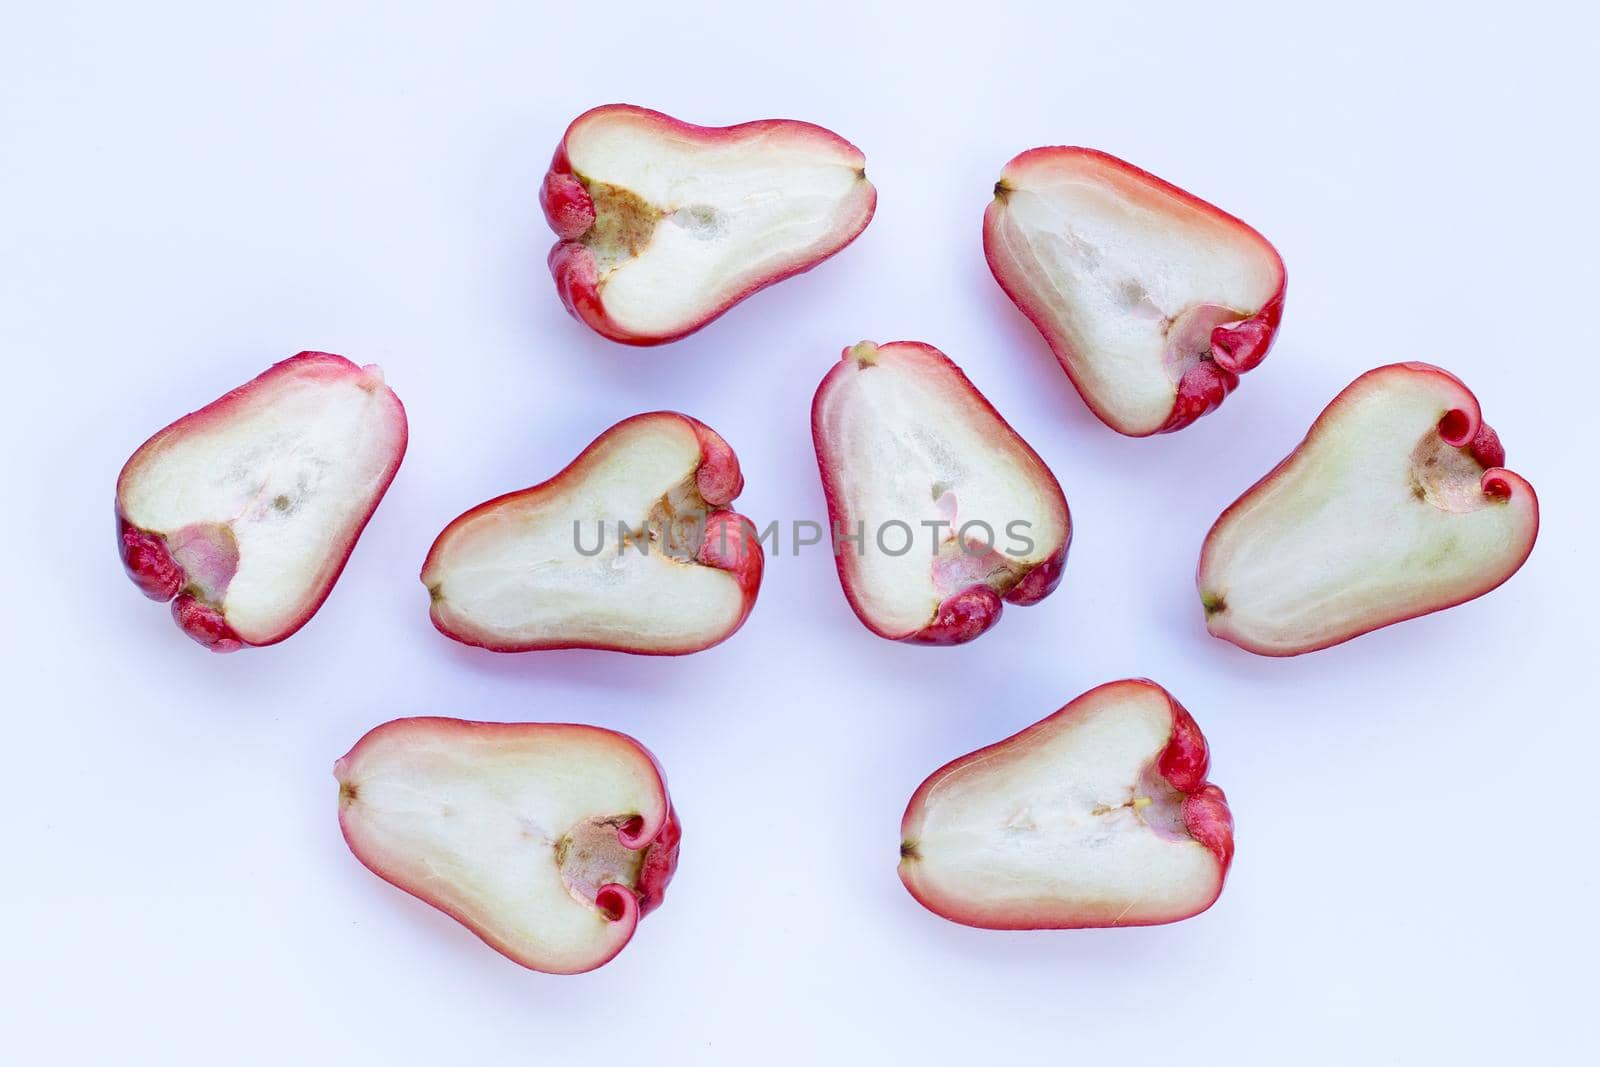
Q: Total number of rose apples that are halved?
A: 8